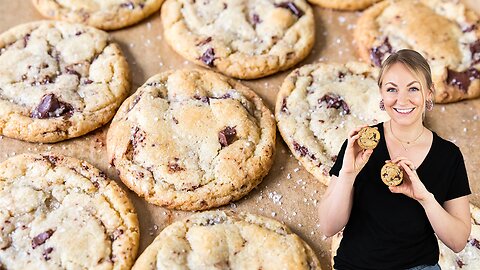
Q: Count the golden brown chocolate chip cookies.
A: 12